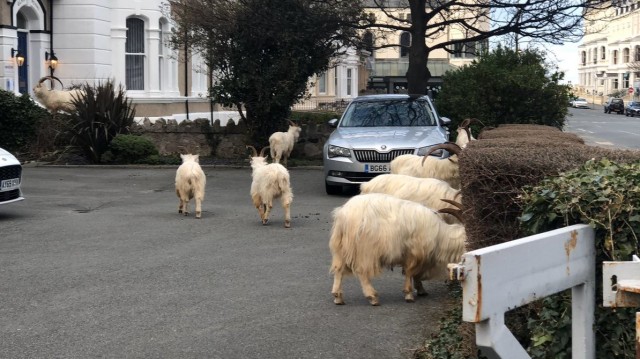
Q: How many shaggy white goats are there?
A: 8